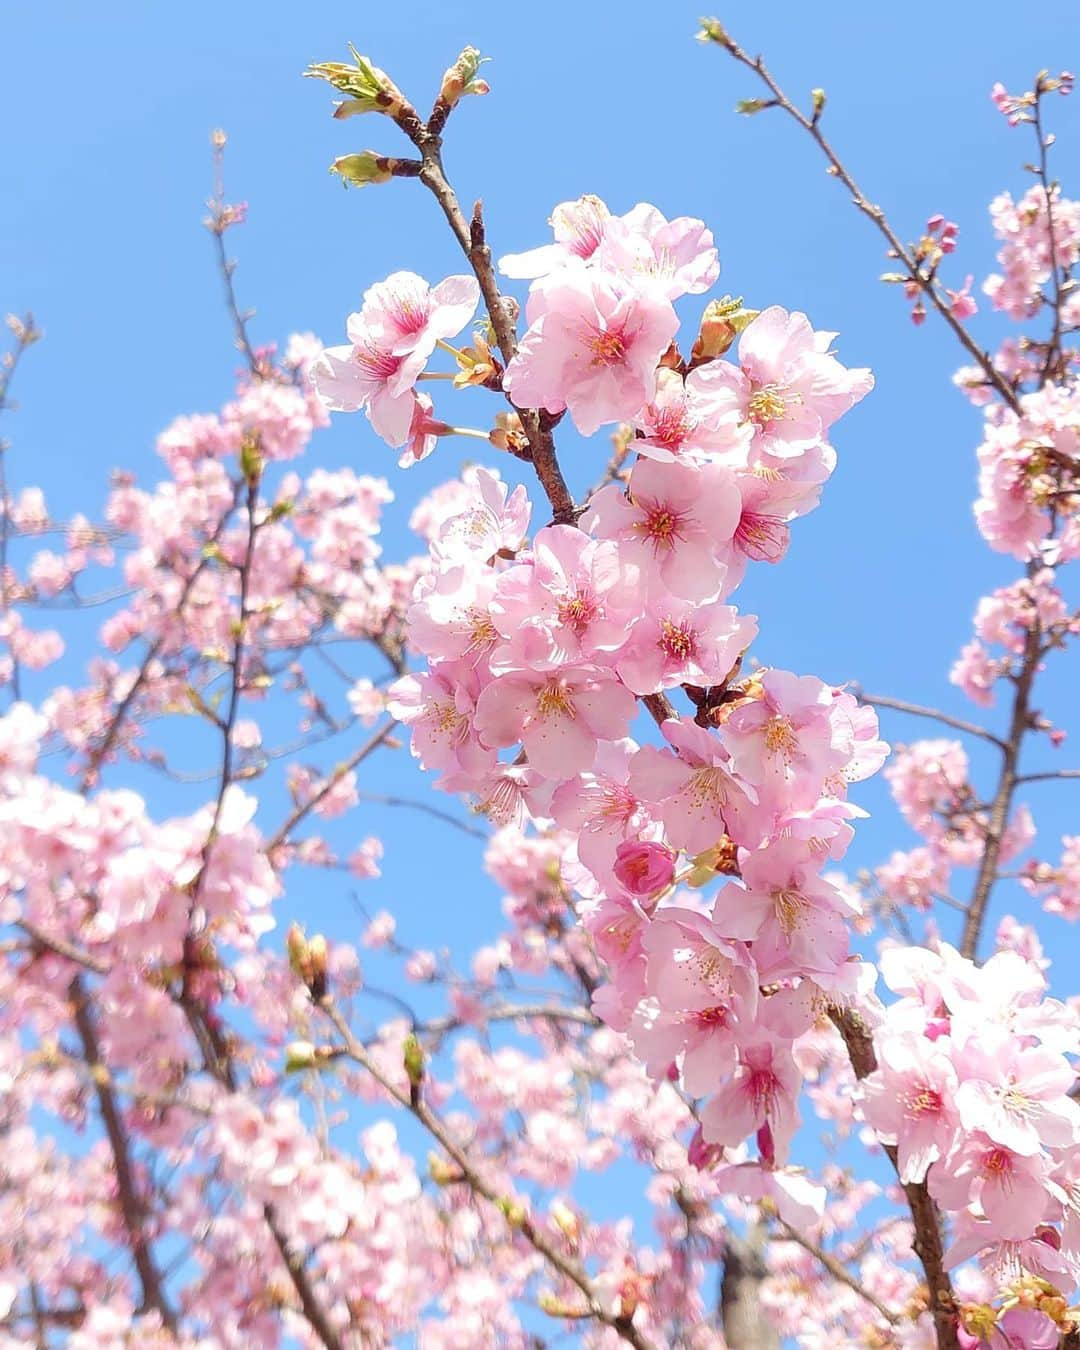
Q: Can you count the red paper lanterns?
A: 0